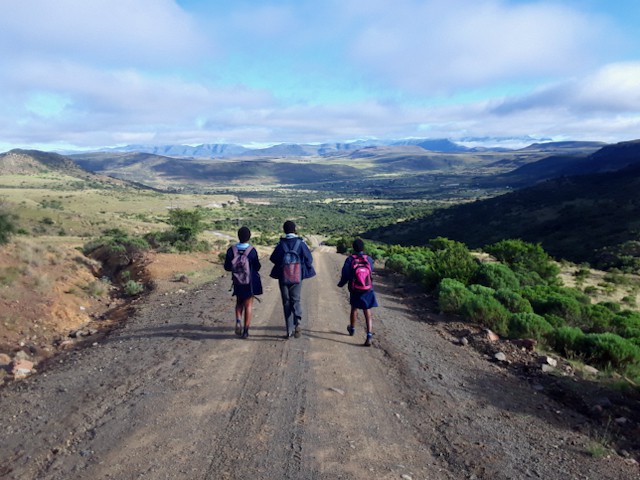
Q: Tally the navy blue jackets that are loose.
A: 2